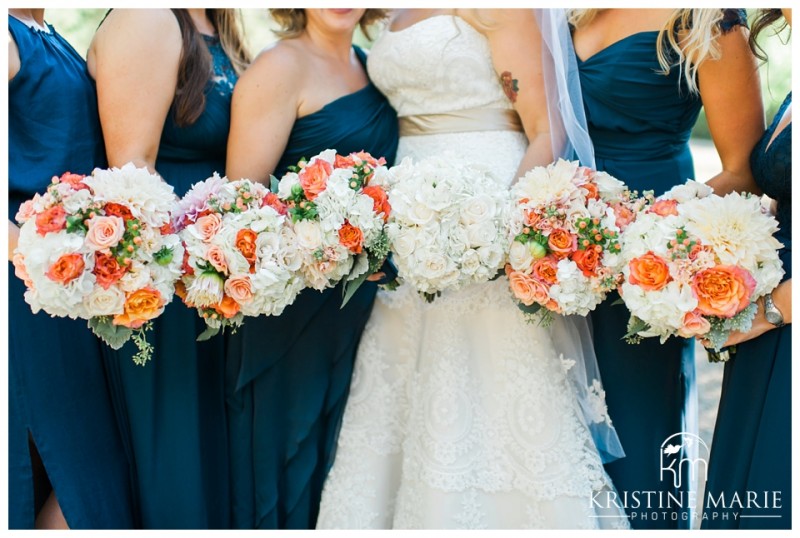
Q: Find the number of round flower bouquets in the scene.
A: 6